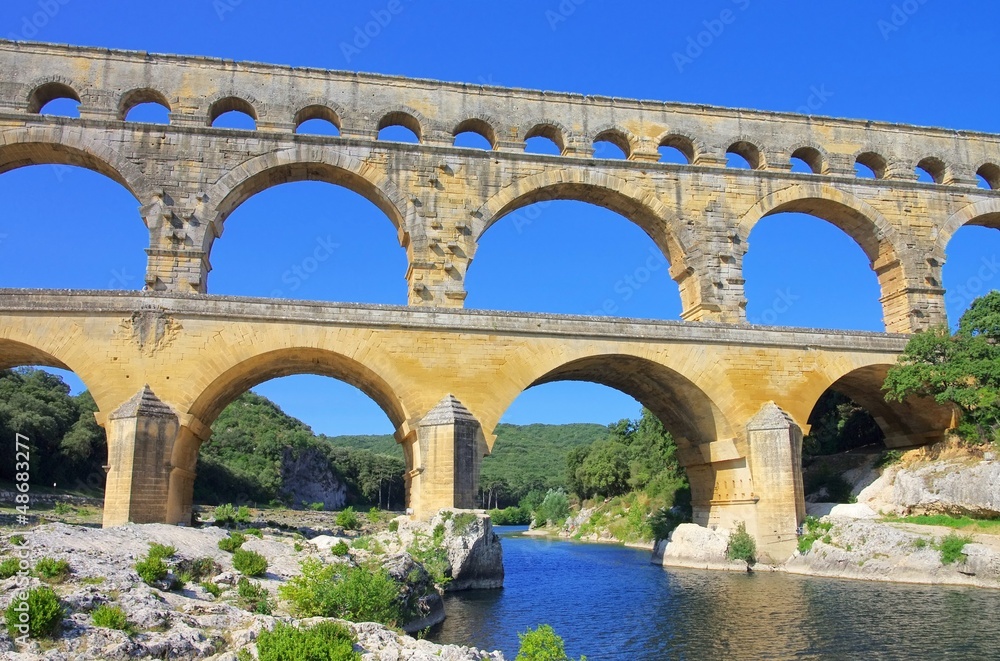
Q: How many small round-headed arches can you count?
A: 14